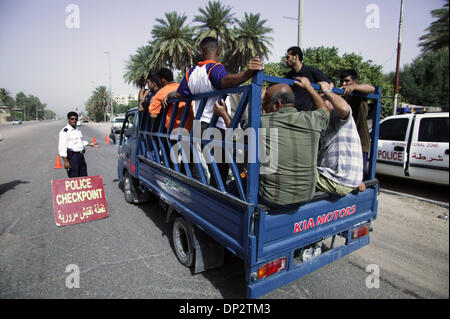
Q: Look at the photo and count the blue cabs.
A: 1